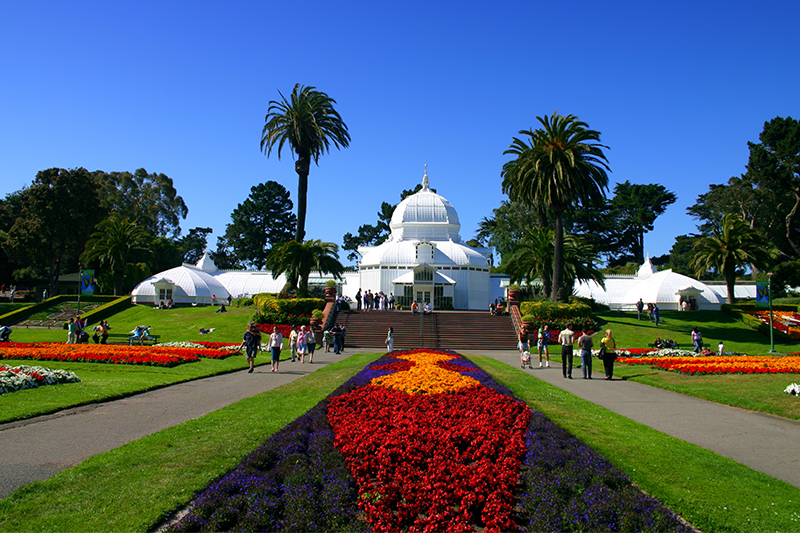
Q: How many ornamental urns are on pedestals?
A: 4